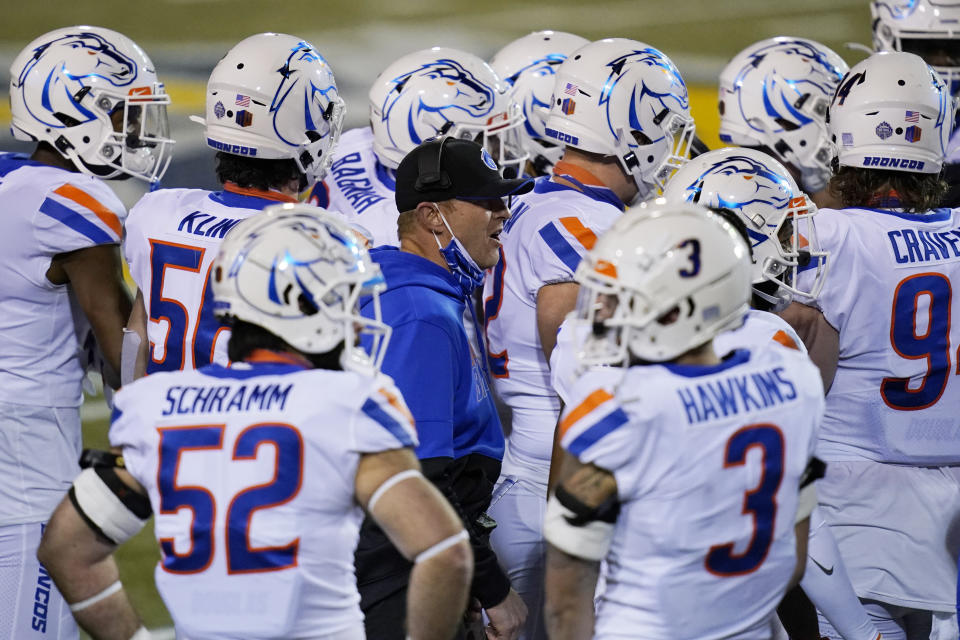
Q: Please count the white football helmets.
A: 11